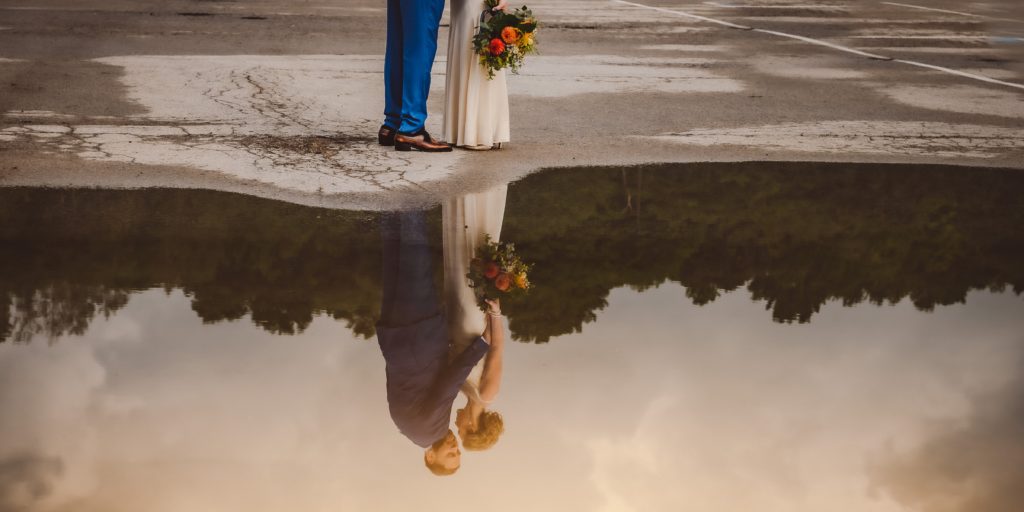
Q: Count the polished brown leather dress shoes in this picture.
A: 2